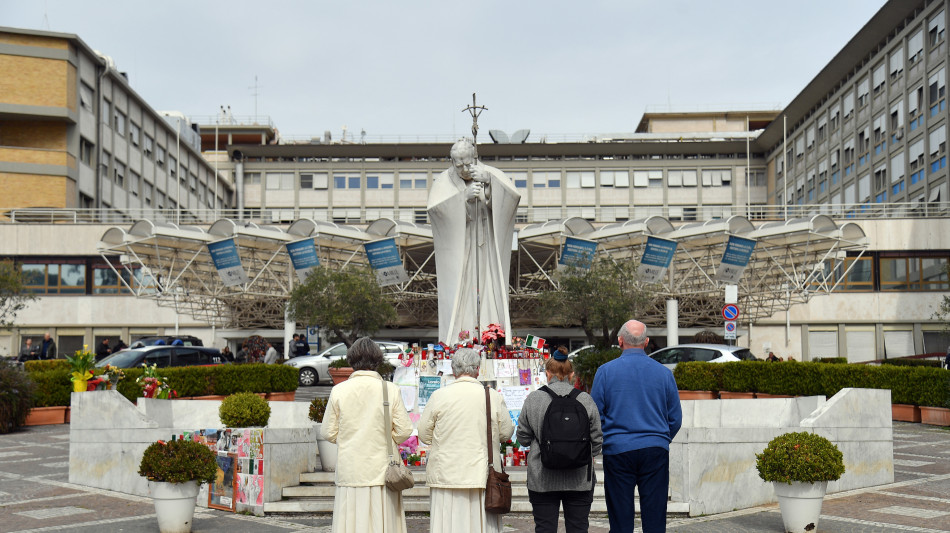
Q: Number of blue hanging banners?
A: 6